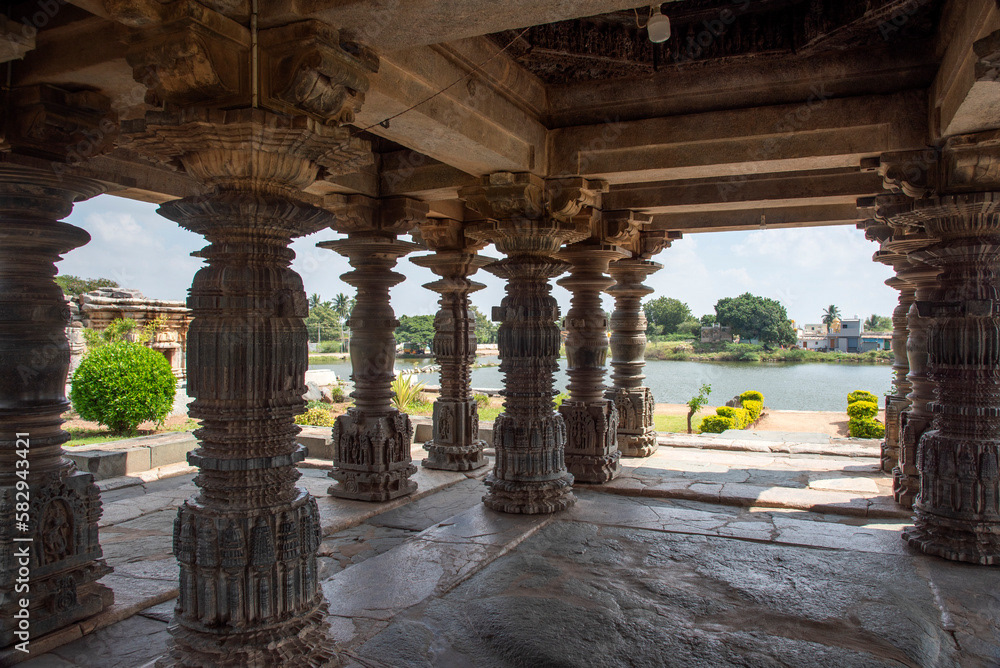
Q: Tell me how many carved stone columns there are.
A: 10